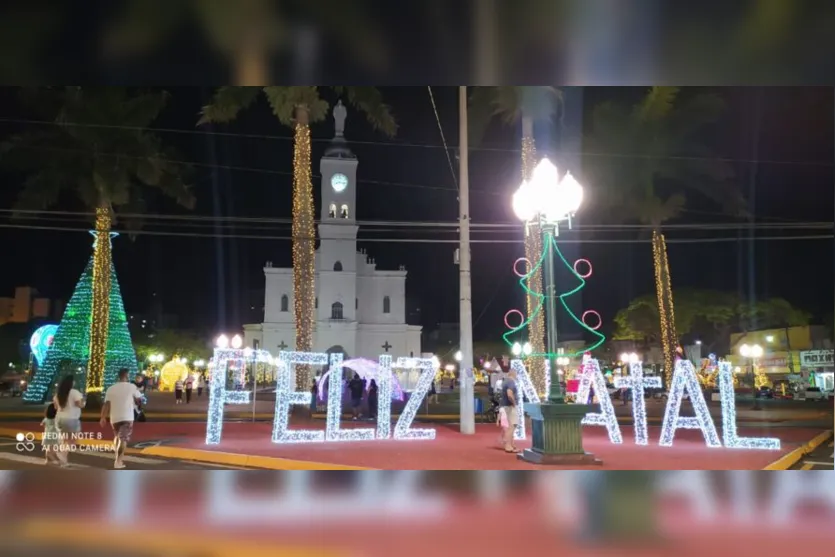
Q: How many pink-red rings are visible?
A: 4